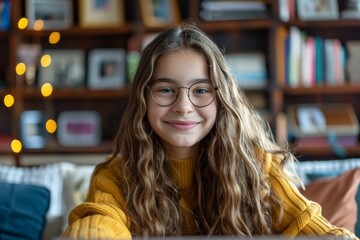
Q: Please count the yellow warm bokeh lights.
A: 9